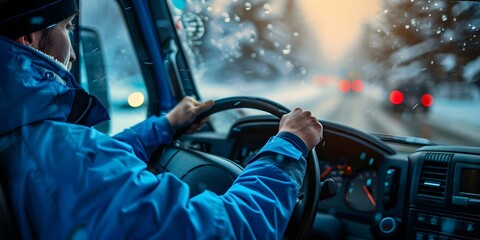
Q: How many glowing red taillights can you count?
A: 4